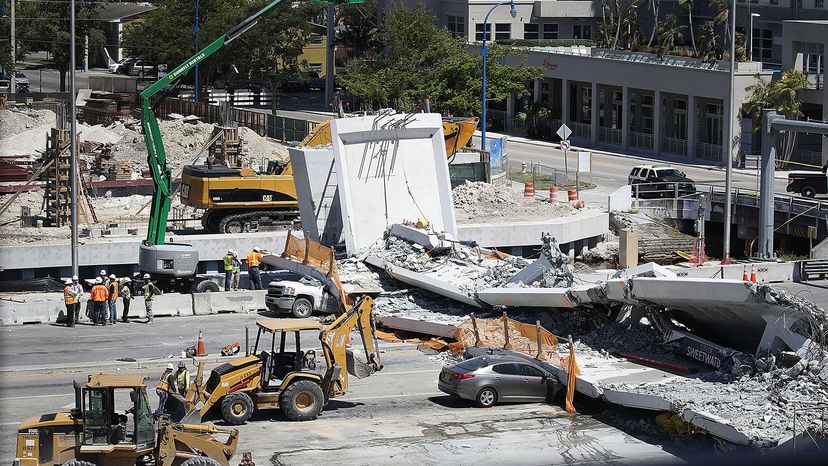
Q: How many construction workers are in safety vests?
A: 12